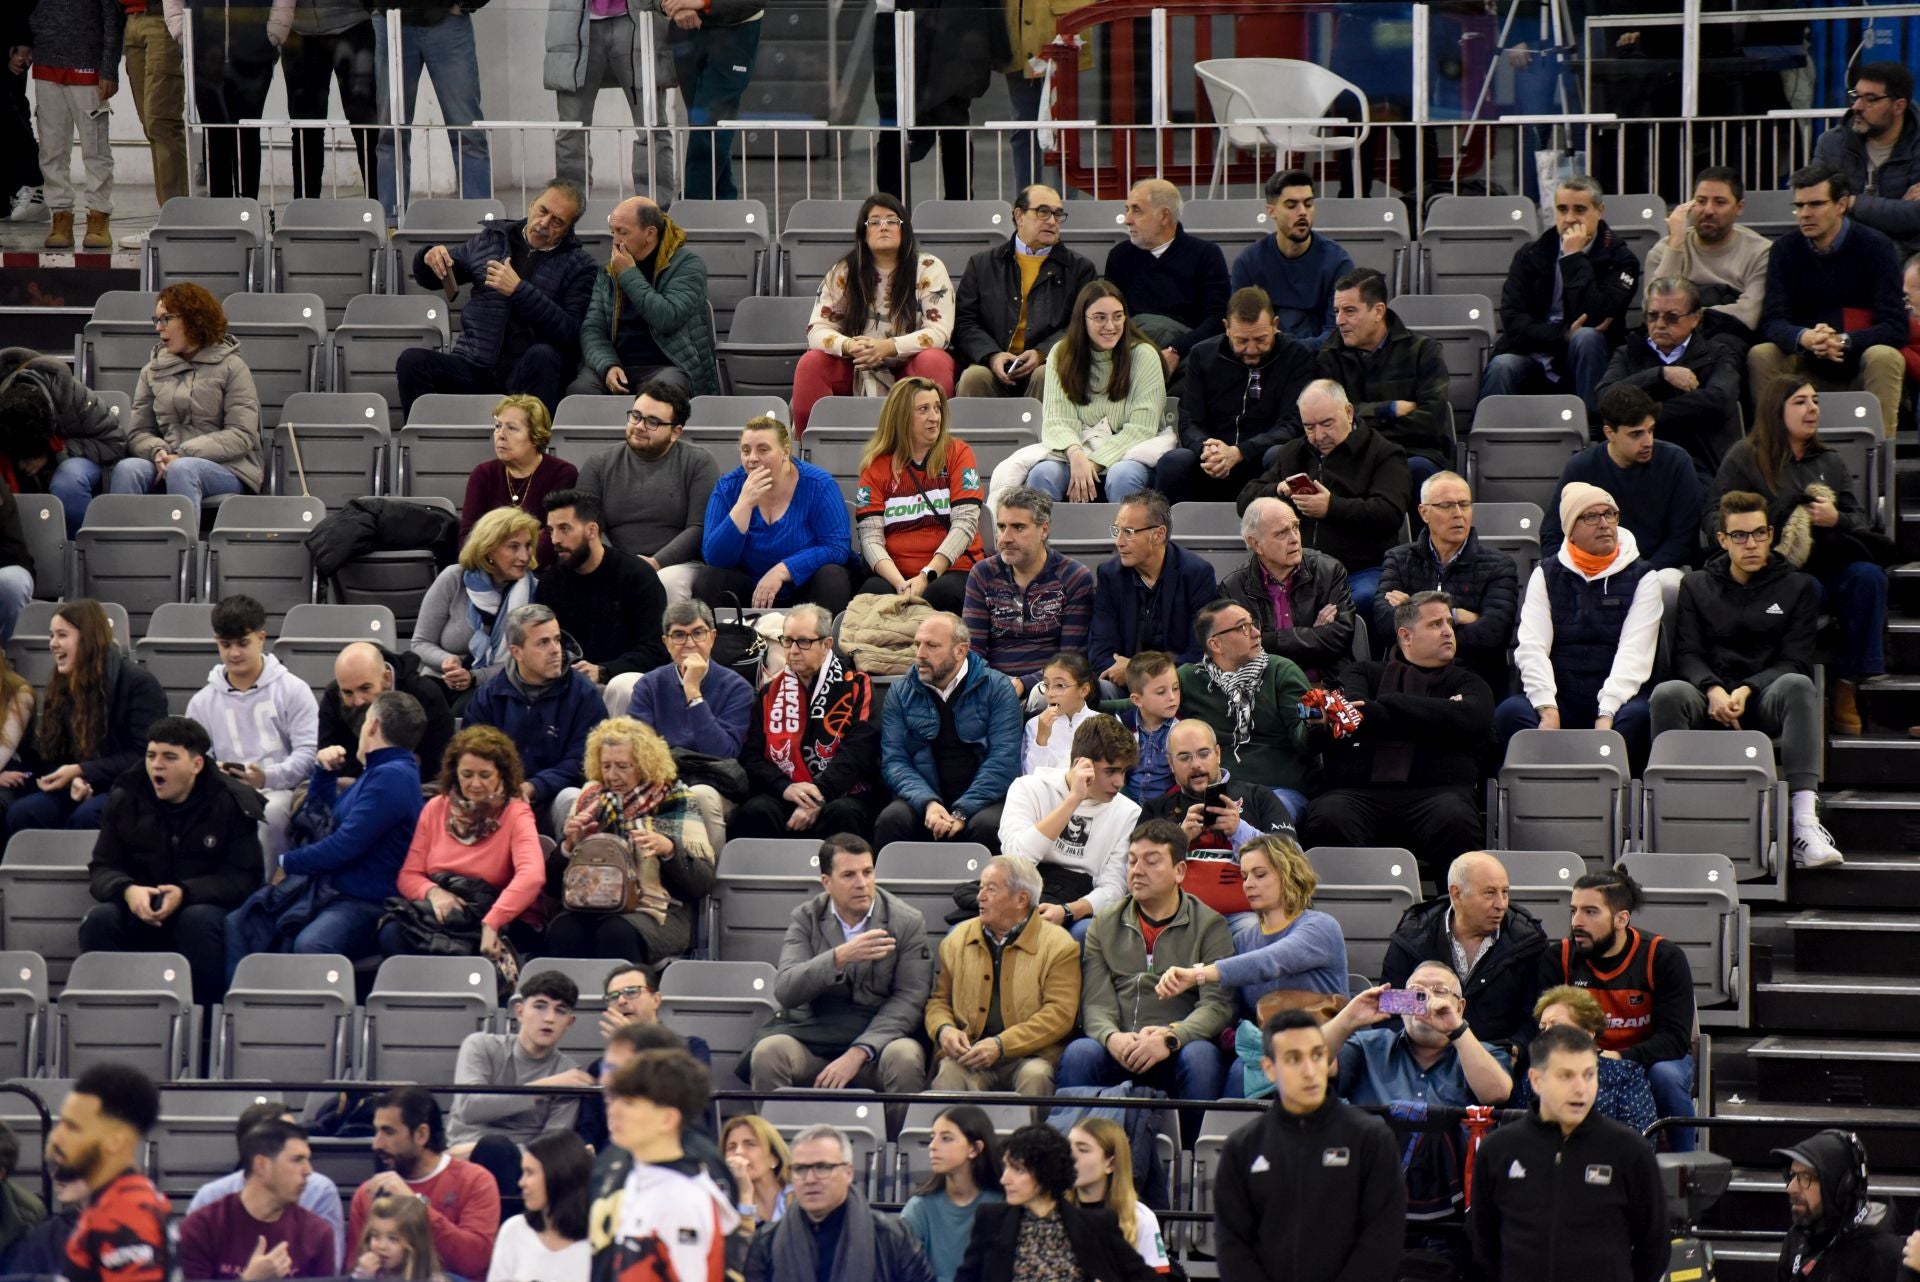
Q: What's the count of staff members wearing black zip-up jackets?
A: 2